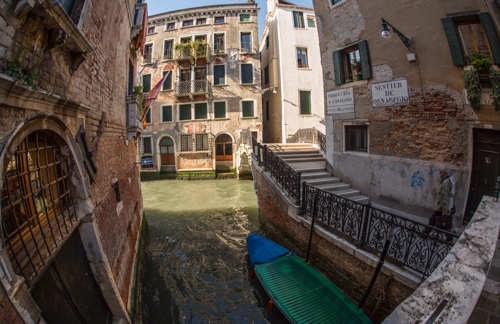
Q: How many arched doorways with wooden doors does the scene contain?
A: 2